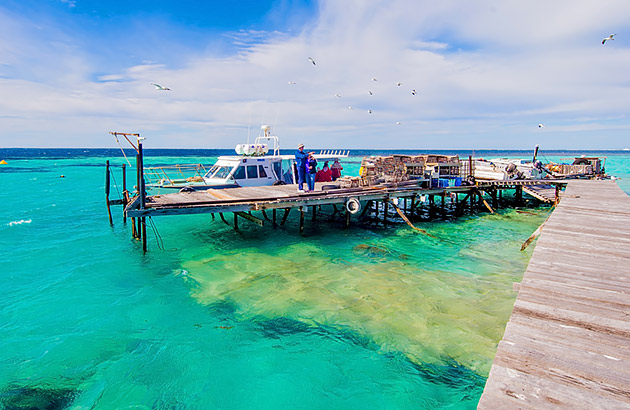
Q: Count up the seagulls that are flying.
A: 13